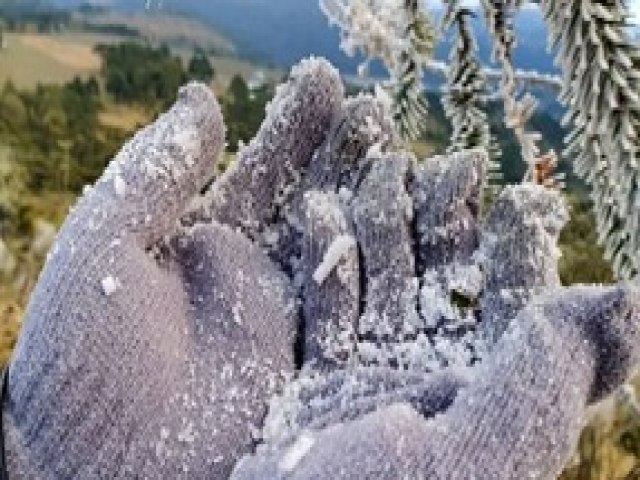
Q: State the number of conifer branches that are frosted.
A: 4